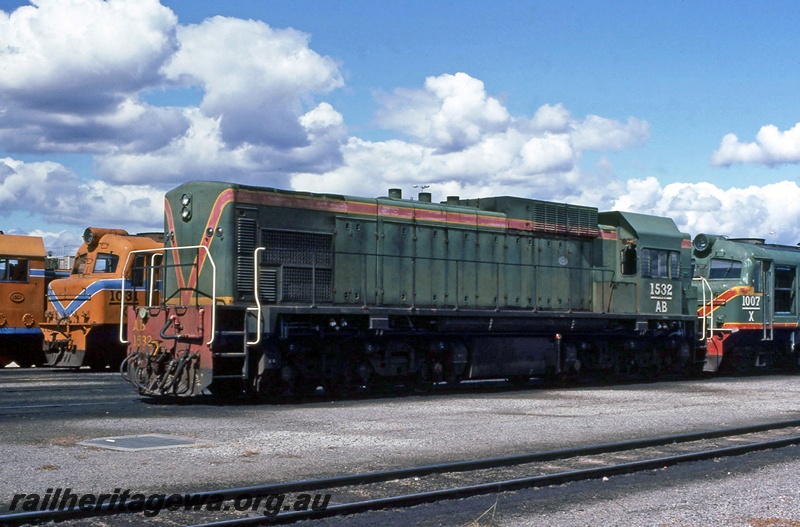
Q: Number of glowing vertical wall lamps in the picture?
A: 0